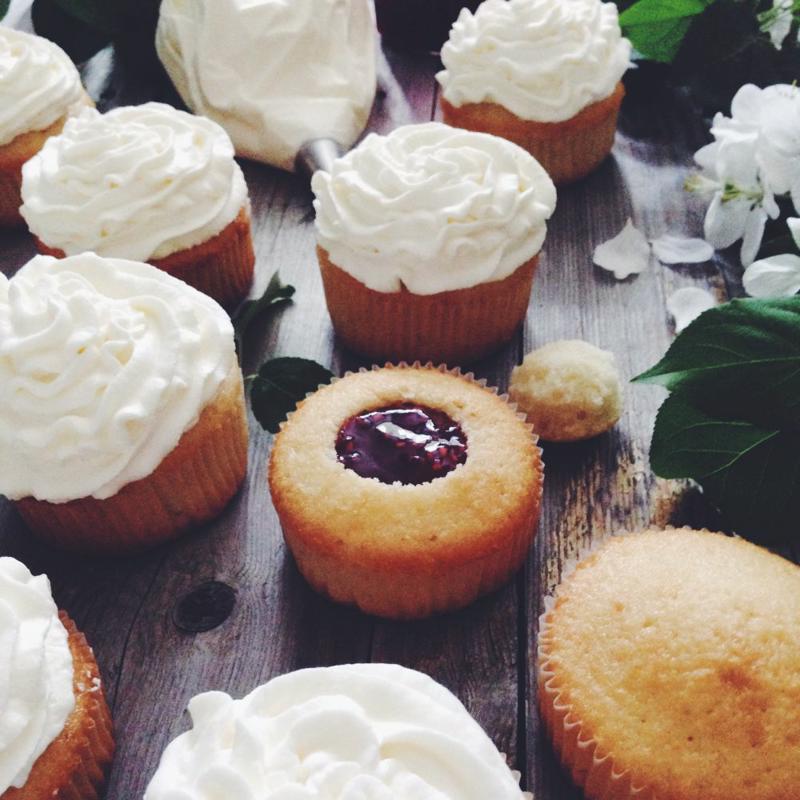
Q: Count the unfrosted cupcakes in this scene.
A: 2